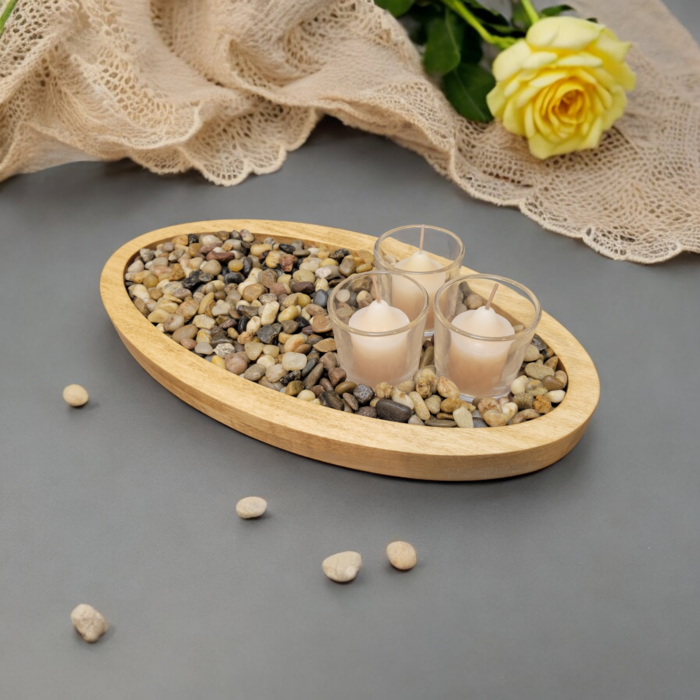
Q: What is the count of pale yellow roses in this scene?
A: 1